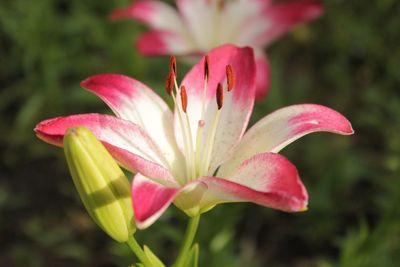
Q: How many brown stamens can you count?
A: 6